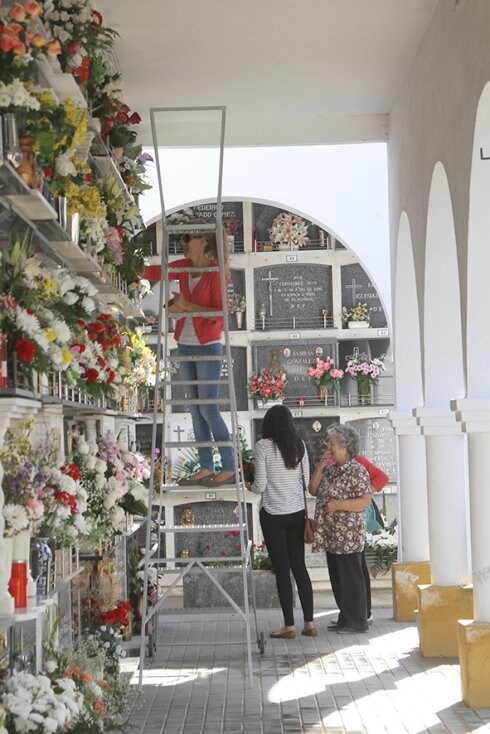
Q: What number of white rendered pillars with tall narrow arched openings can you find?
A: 3